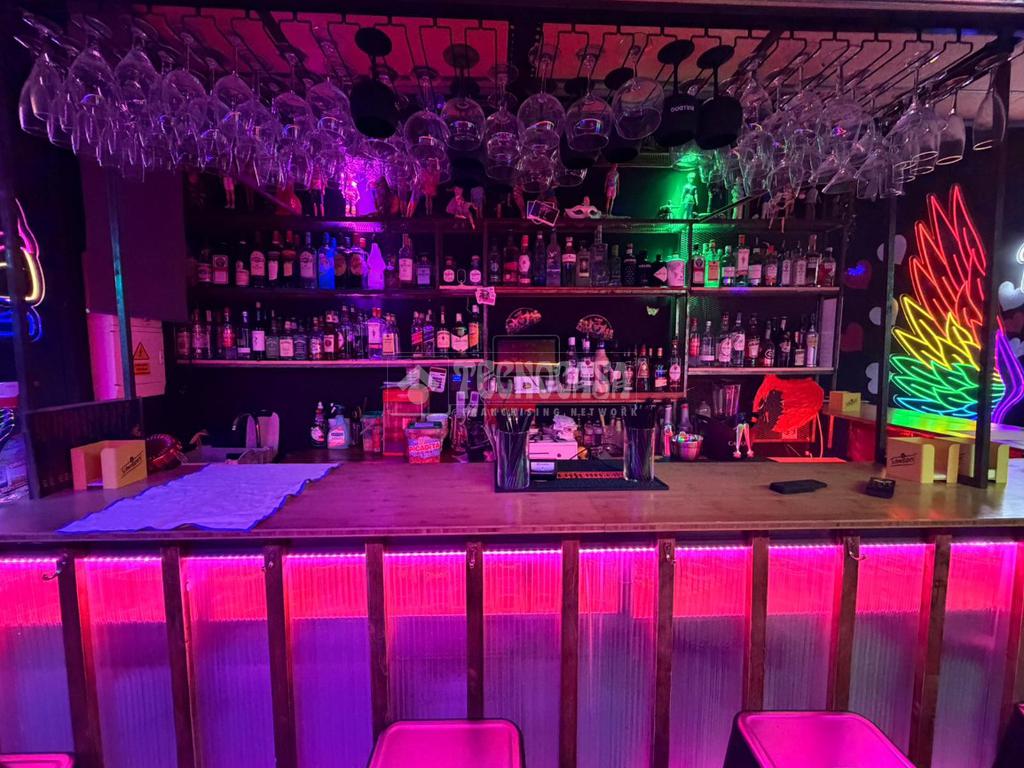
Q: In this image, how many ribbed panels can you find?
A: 11